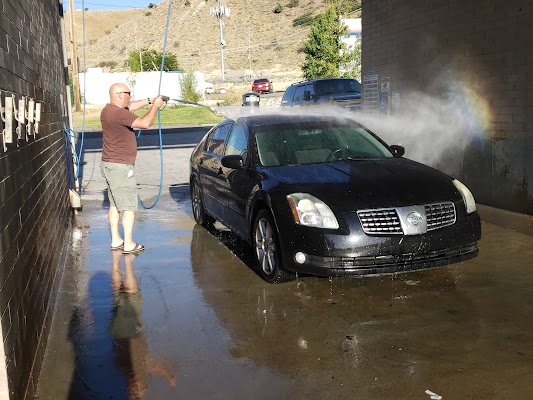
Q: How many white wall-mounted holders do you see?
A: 4